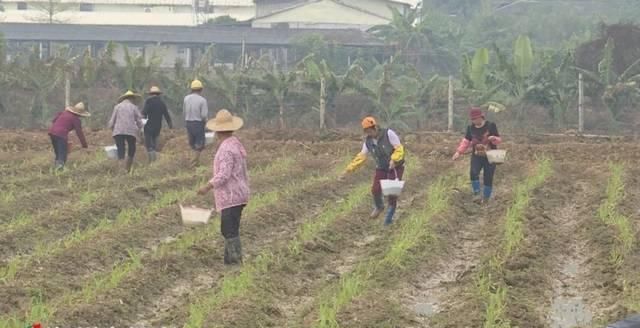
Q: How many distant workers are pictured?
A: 4